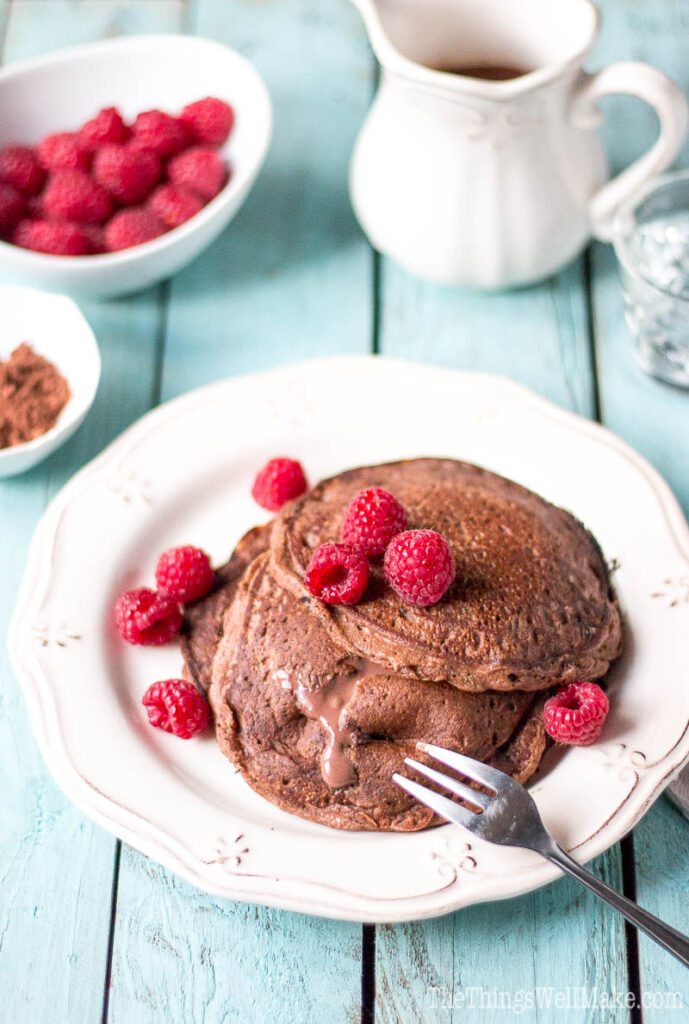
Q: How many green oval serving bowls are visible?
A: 0